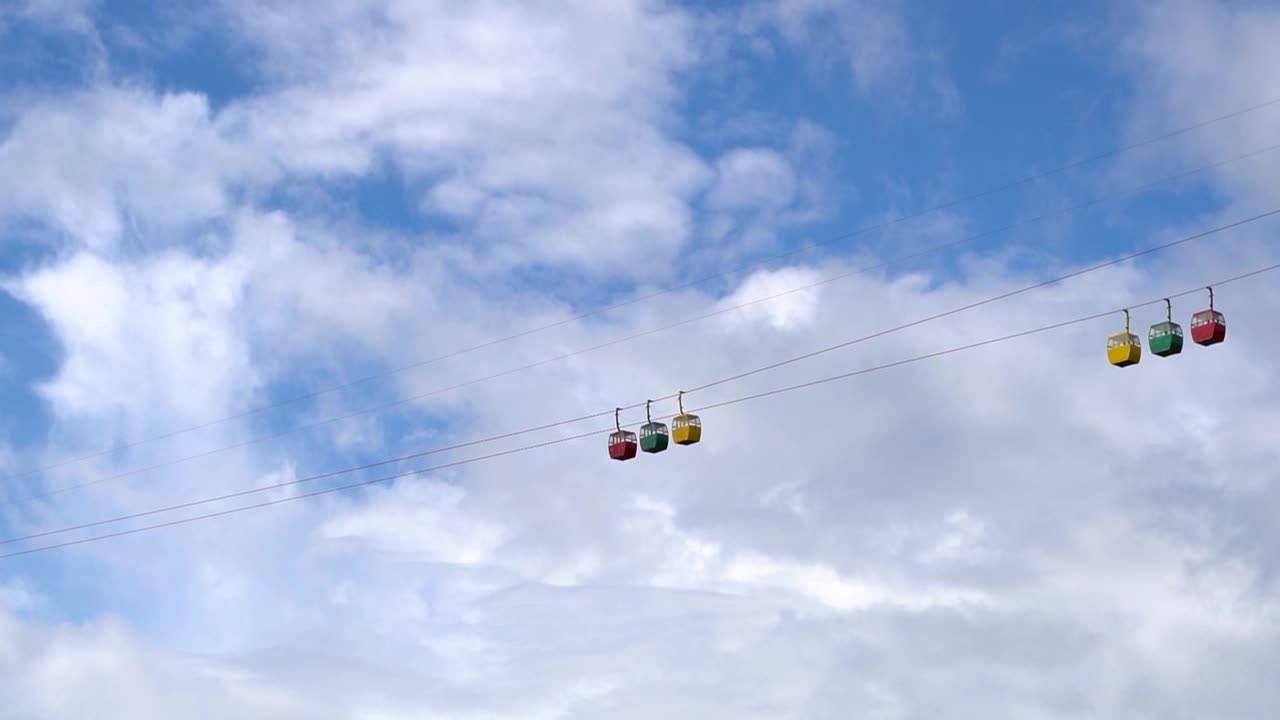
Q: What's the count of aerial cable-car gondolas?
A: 6